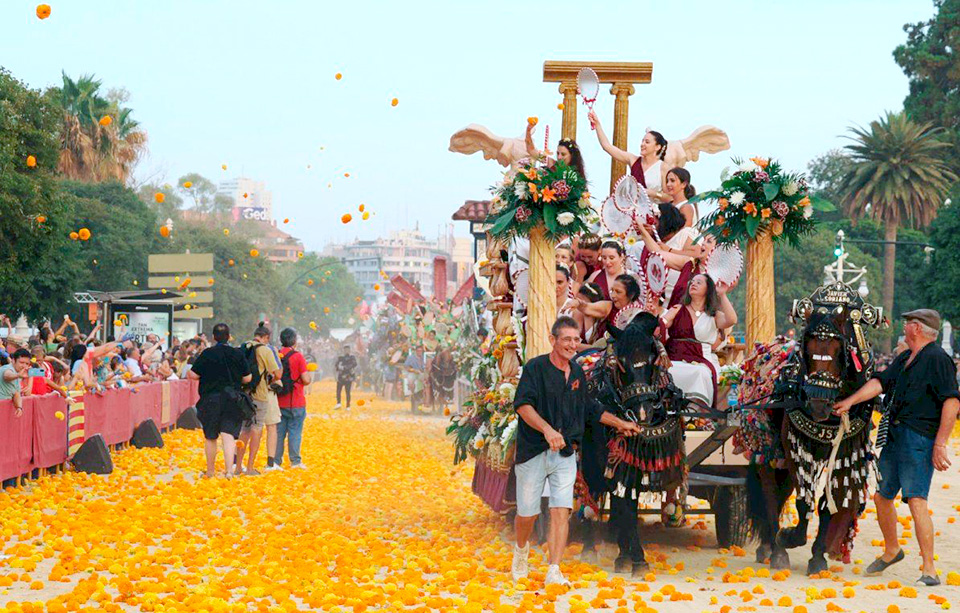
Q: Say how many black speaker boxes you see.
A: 3